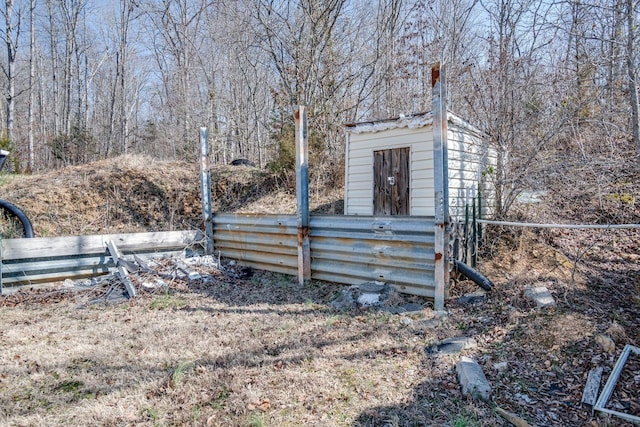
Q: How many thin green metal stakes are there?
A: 3